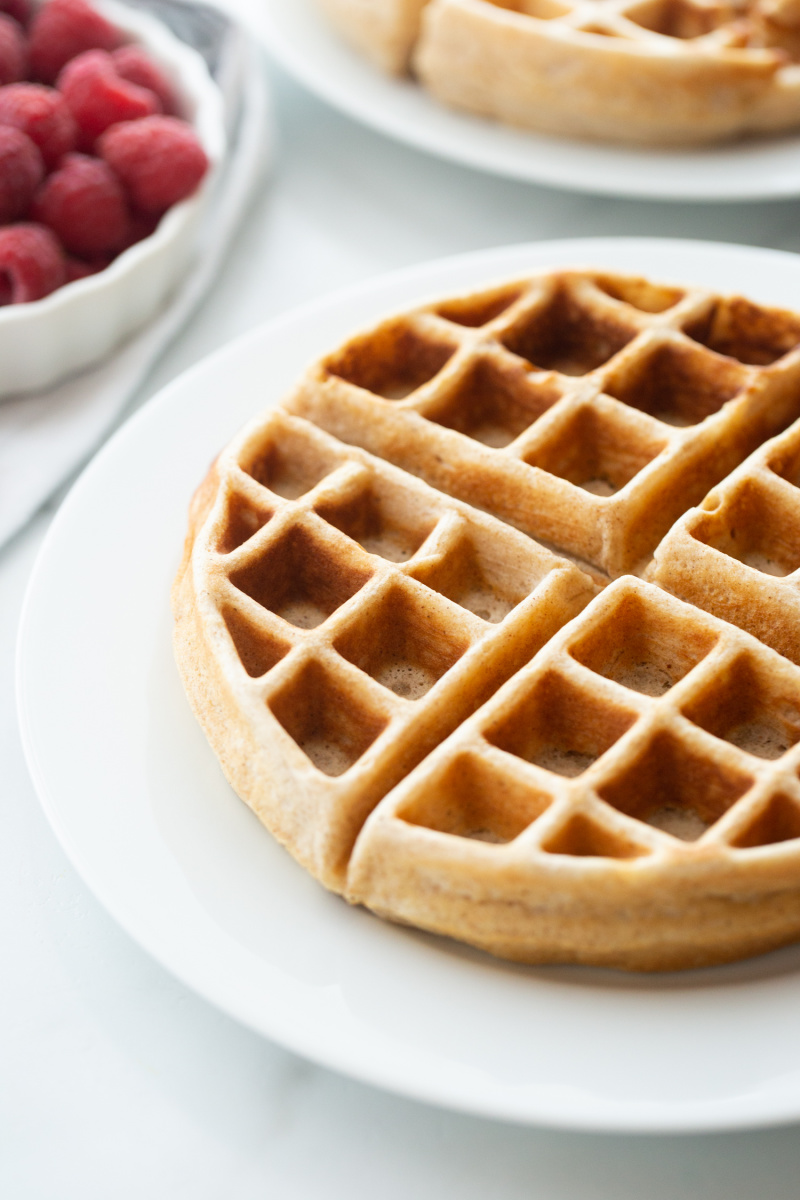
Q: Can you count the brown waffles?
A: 2